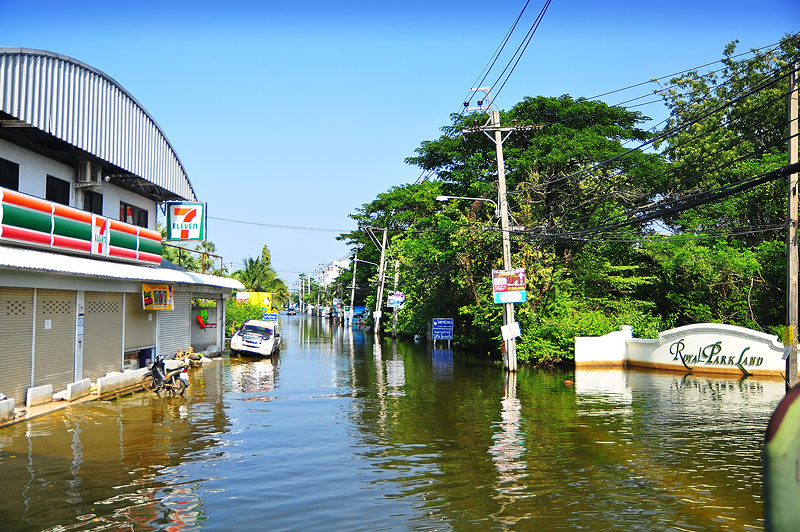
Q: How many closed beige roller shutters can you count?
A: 3